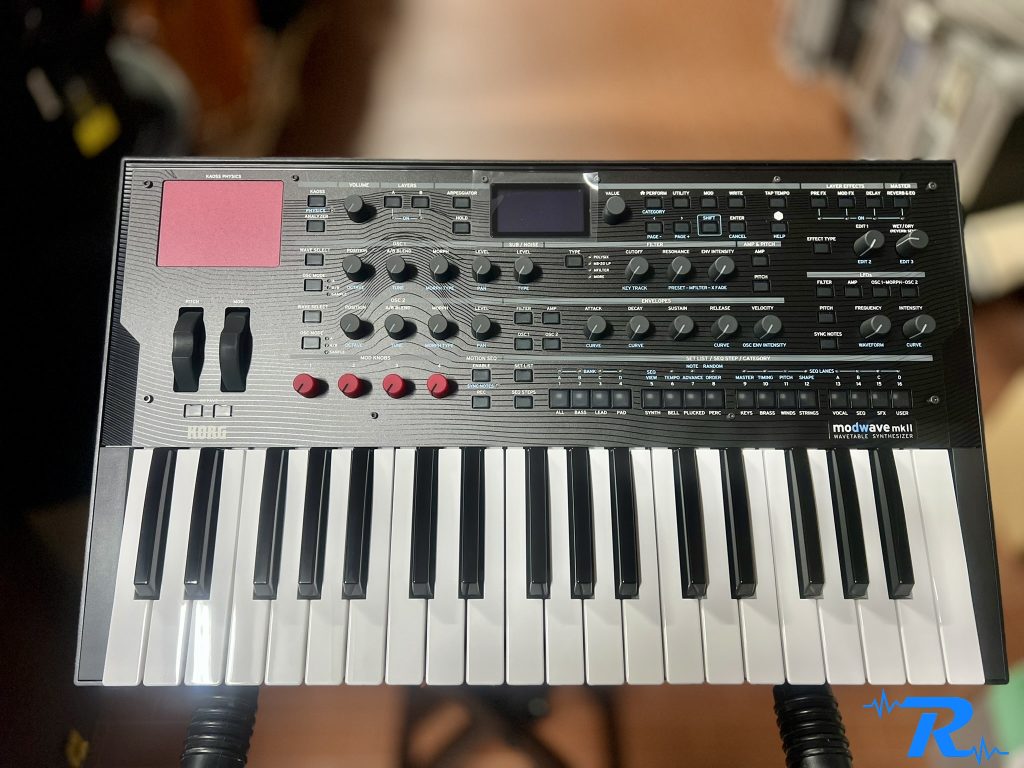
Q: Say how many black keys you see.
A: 15